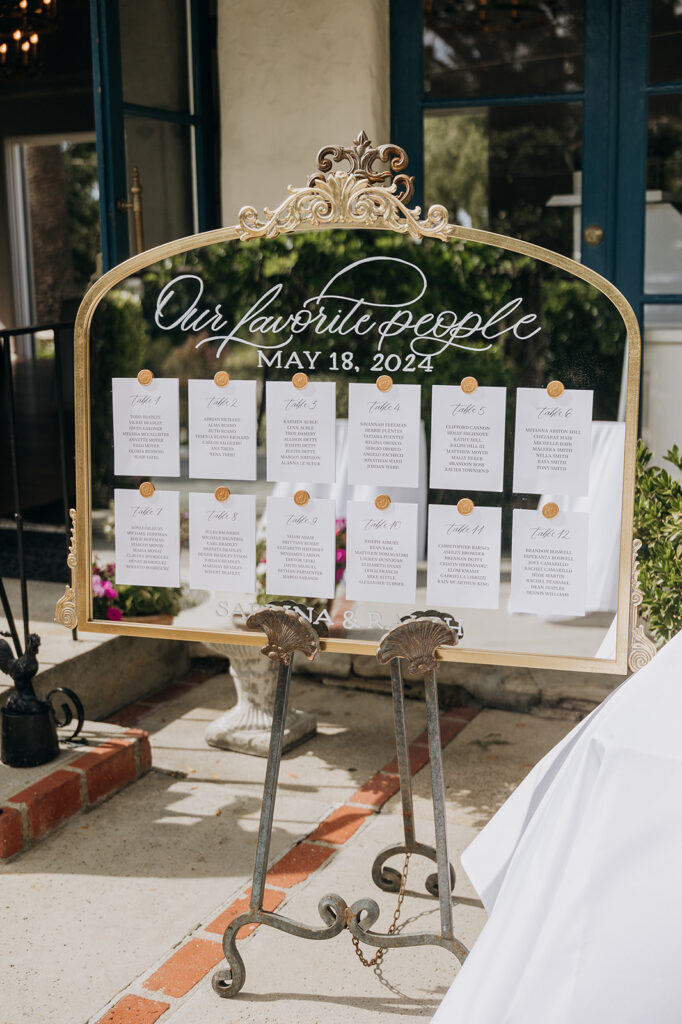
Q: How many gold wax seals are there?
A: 12